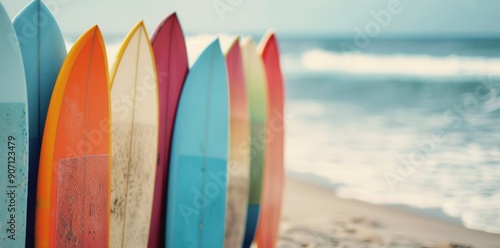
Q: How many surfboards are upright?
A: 9